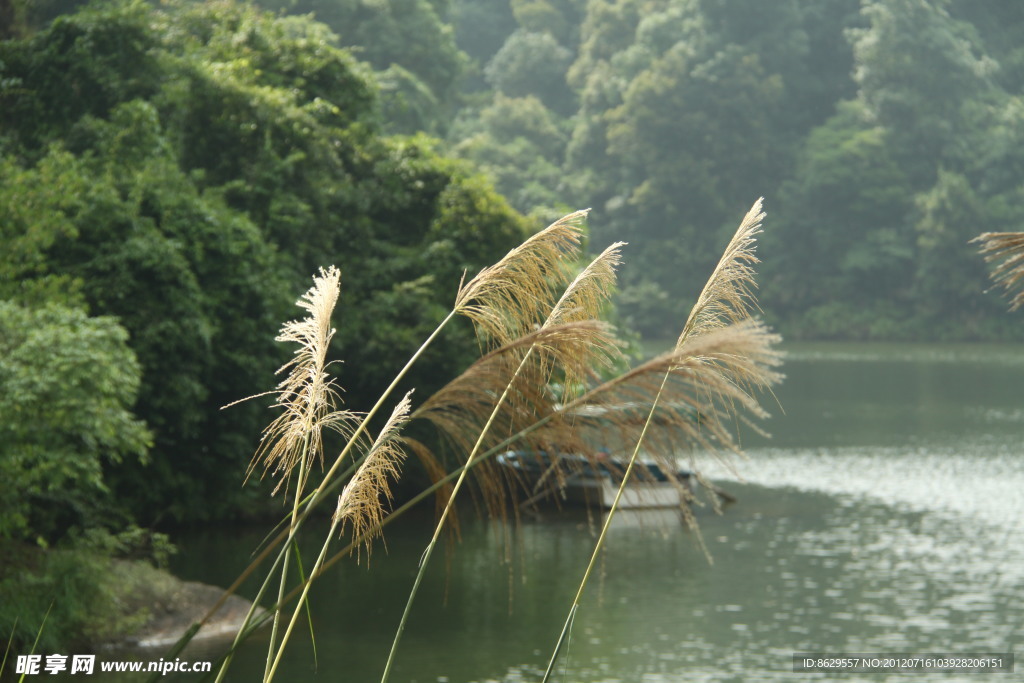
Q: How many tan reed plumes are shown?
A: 8